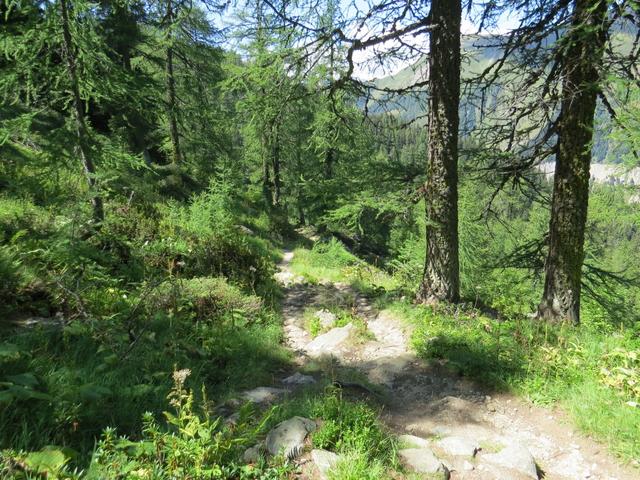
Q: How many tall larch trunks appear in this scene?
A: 2